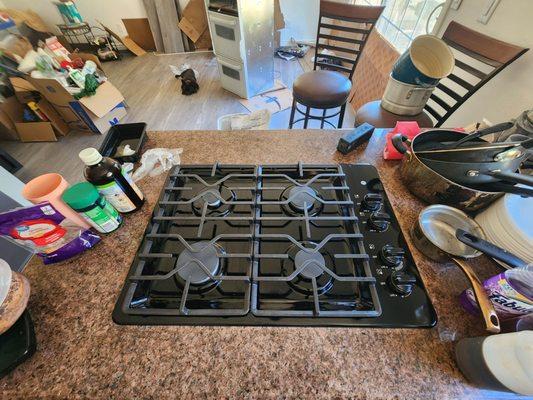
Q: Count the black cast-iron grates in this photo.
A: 2